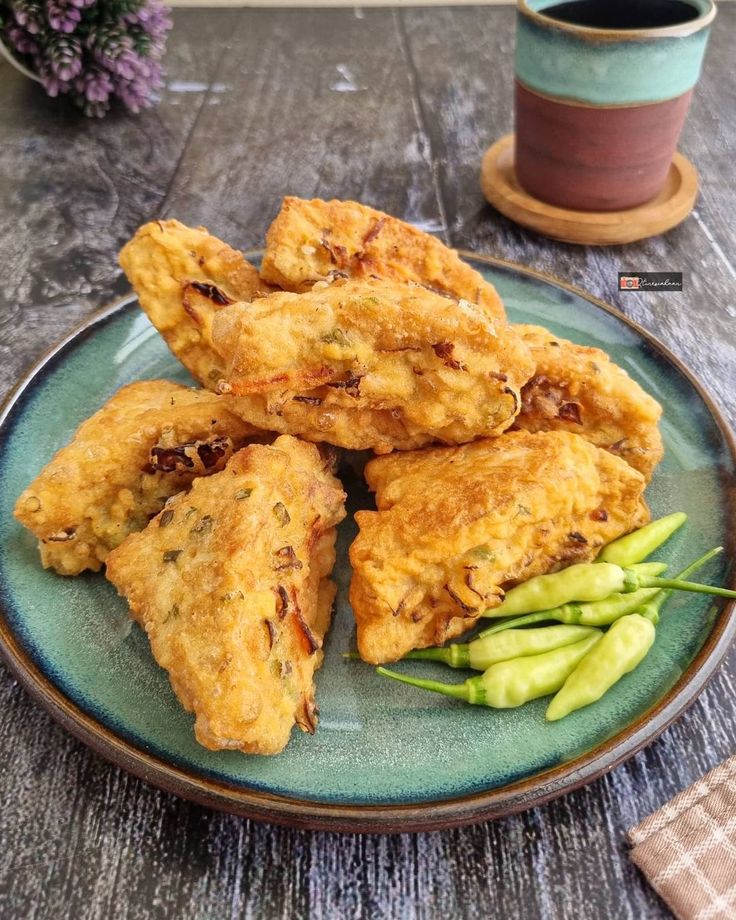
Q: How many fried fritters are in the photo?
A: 7